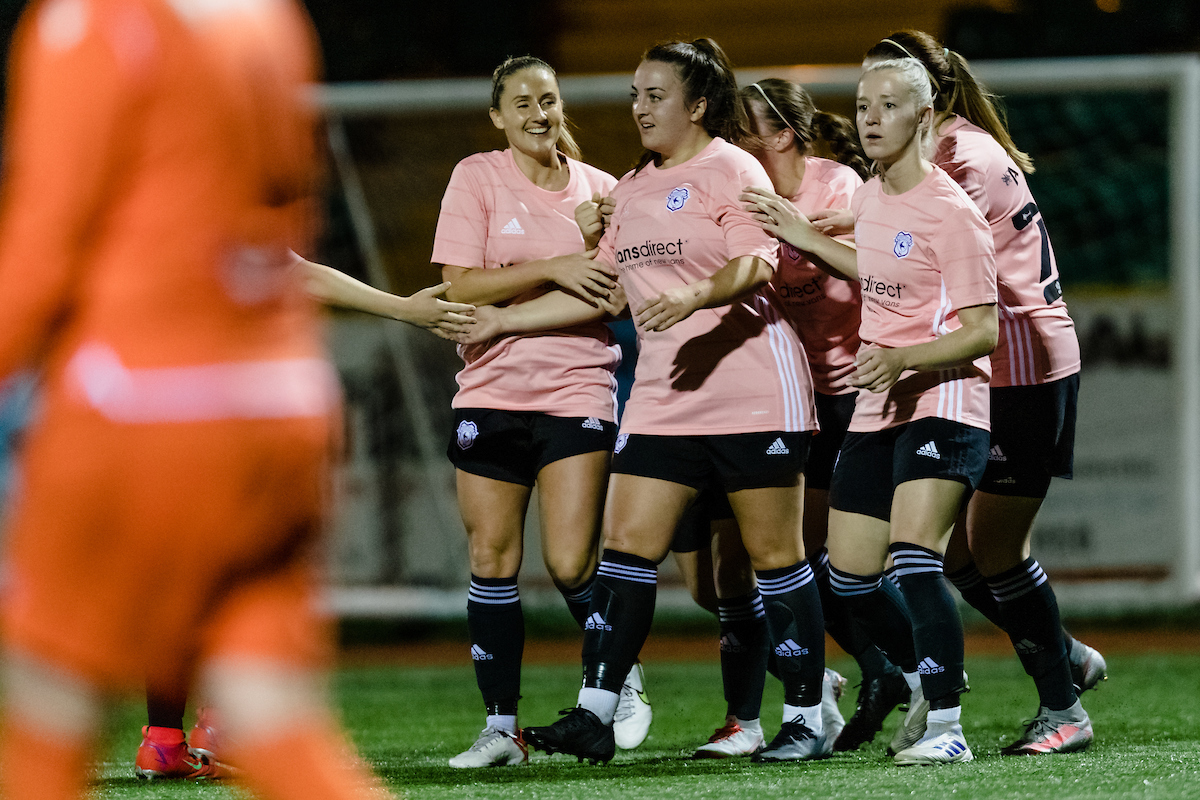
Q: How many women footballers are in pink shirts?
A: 5